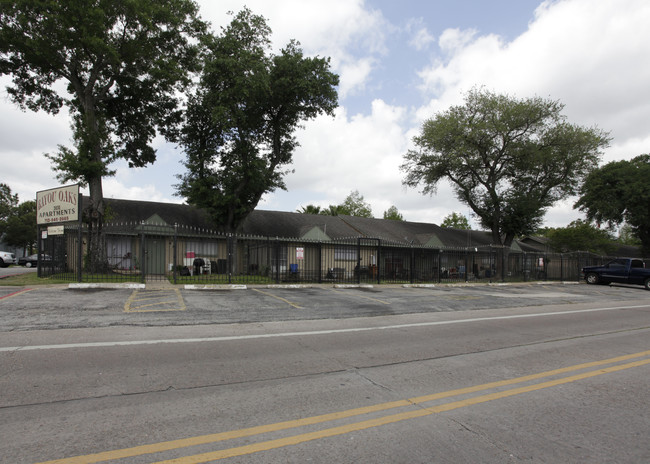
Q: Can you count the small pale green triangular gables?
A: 4